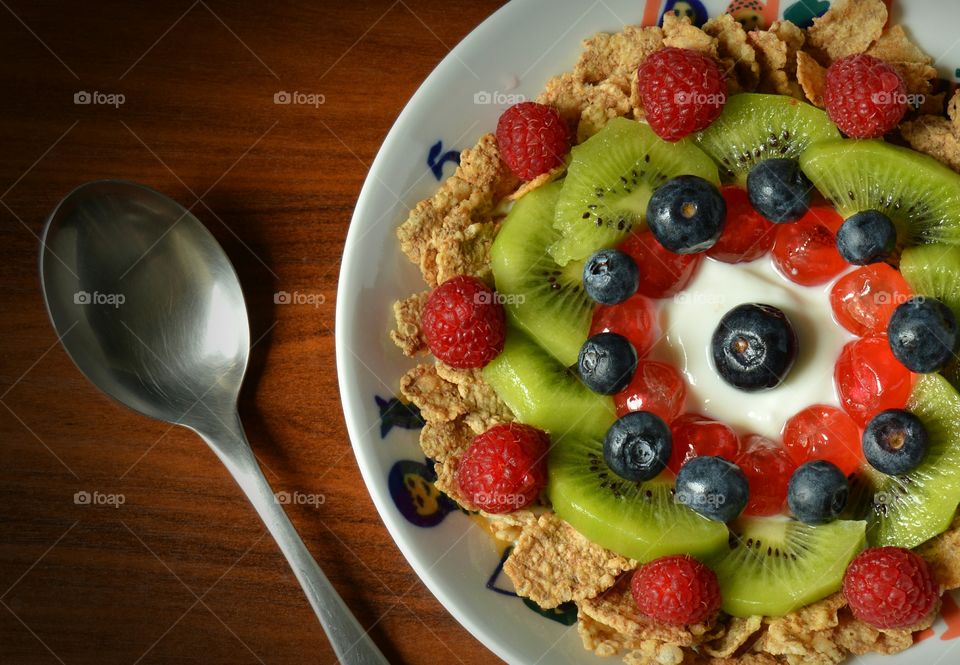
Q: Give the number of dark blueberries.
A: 11